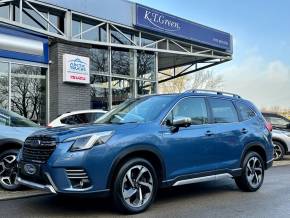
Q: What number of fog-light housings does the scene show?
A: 1